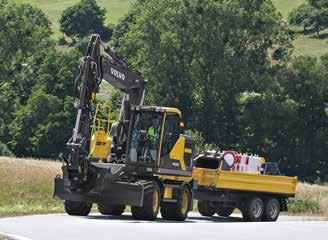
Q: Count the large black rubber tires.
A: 8